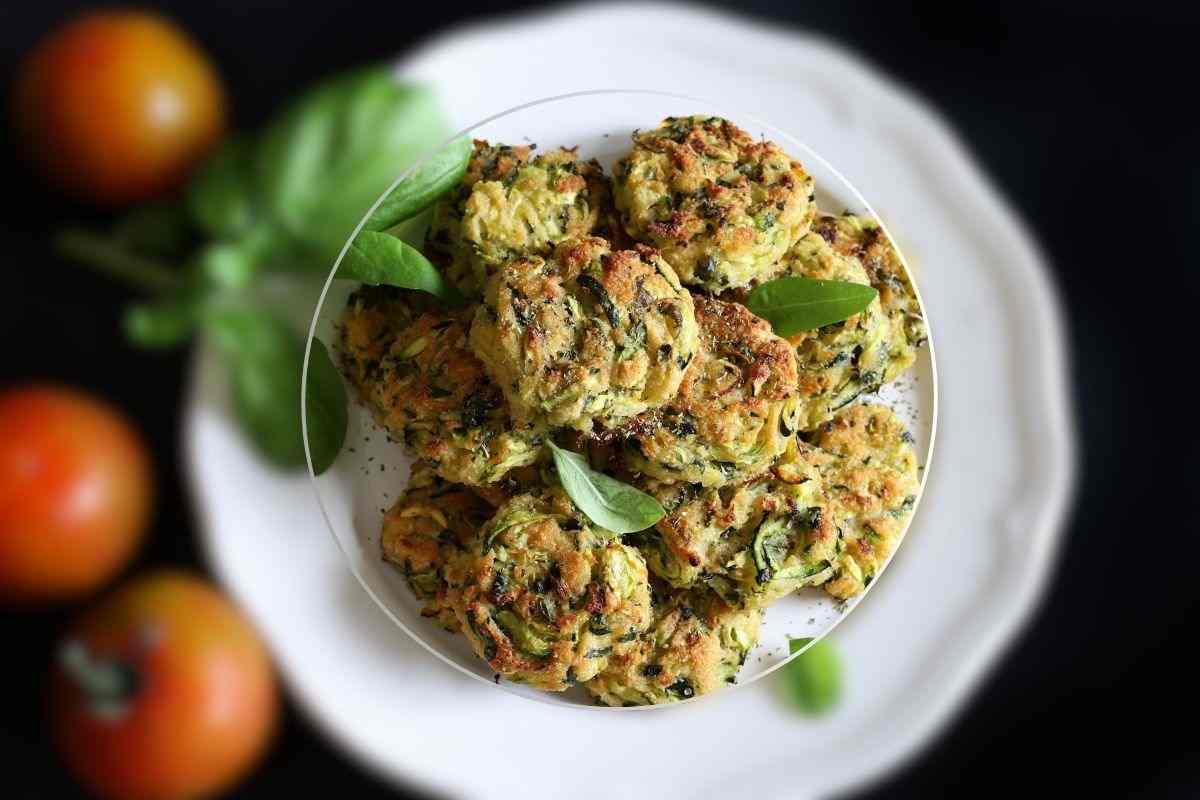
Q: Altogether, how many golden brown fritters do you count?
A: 12